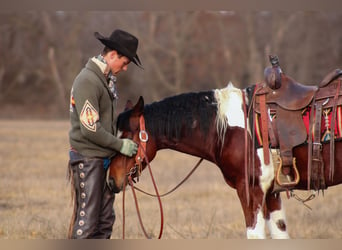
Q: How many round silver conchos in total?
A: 8